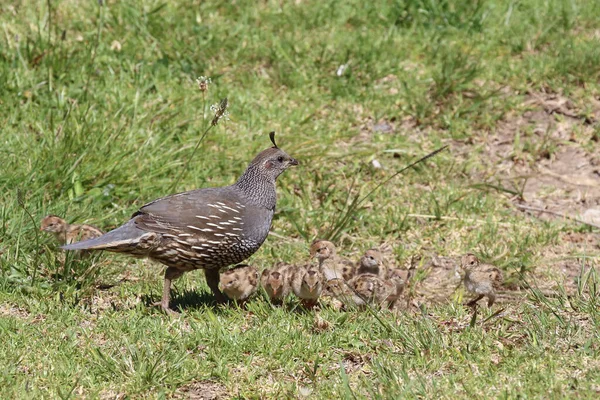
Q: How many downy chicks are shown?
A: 9